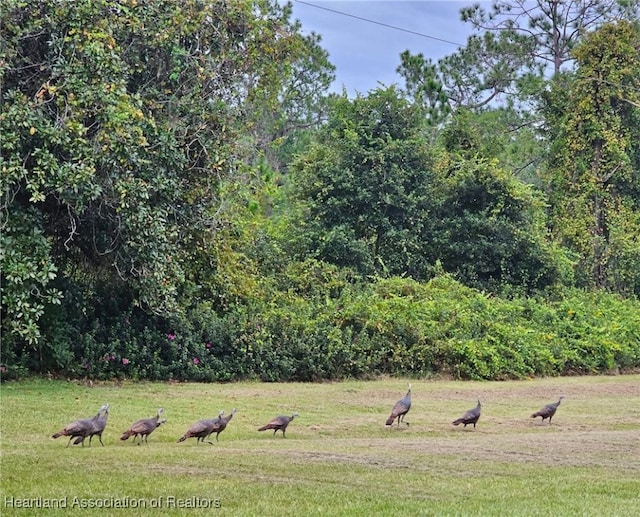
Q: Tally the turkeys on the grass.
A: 10